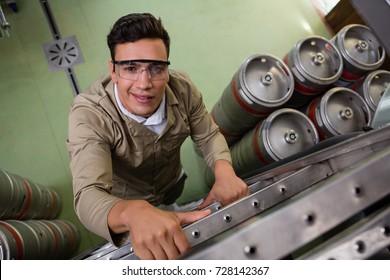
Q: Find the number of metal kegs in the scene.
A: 8